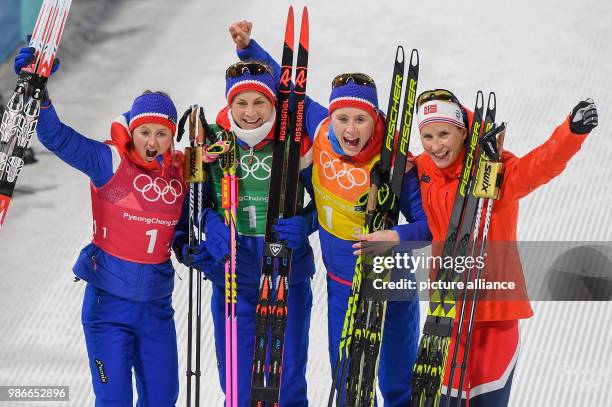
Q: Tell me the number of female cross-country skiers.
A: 4